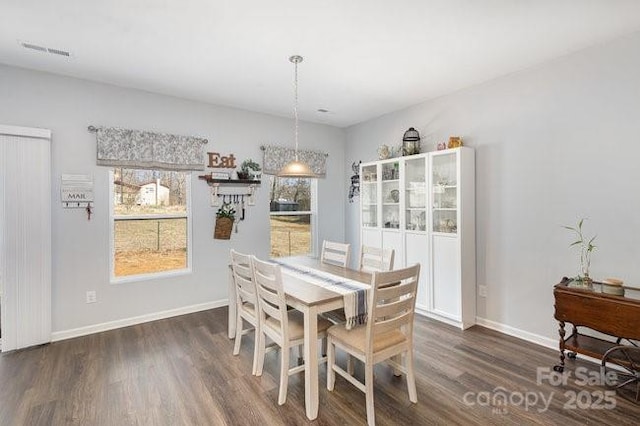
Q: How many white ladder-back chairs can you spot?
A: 5